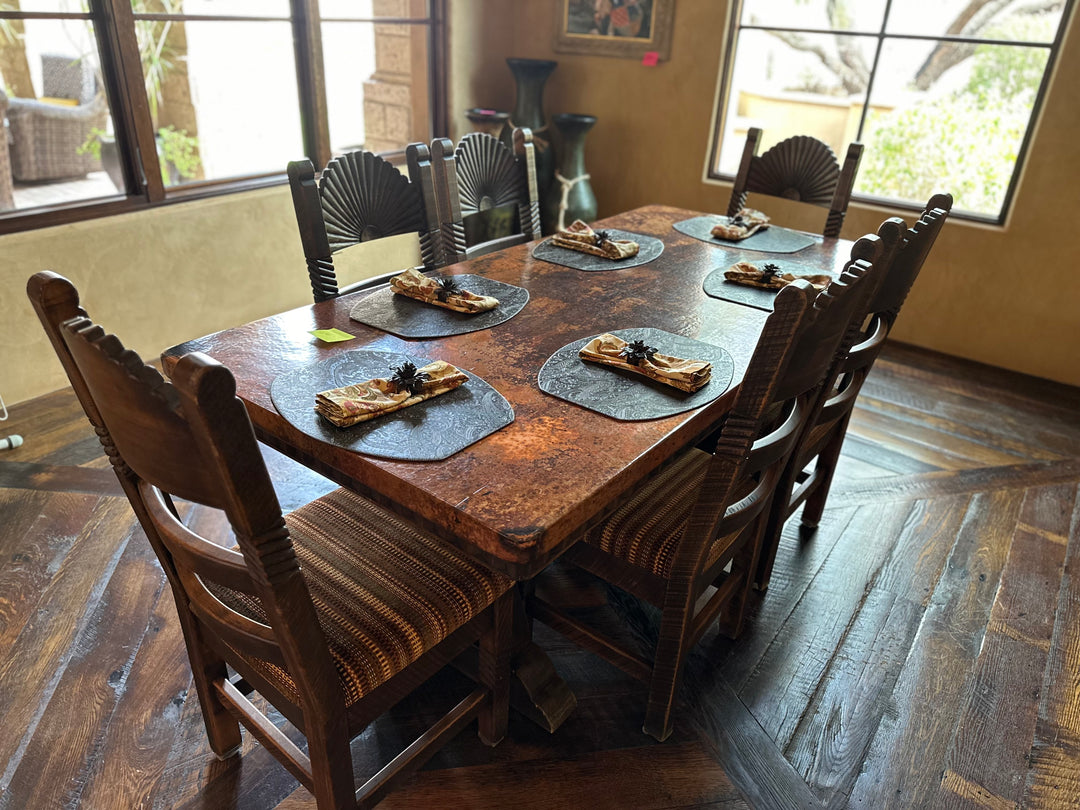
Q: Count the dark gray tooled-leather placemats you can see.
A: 6